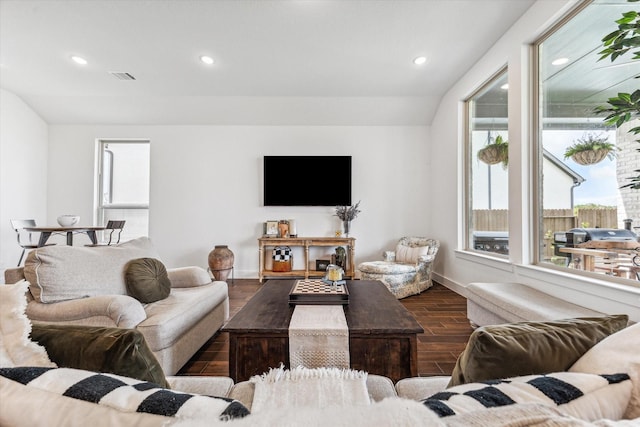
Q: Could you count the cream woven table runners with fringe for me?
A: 1